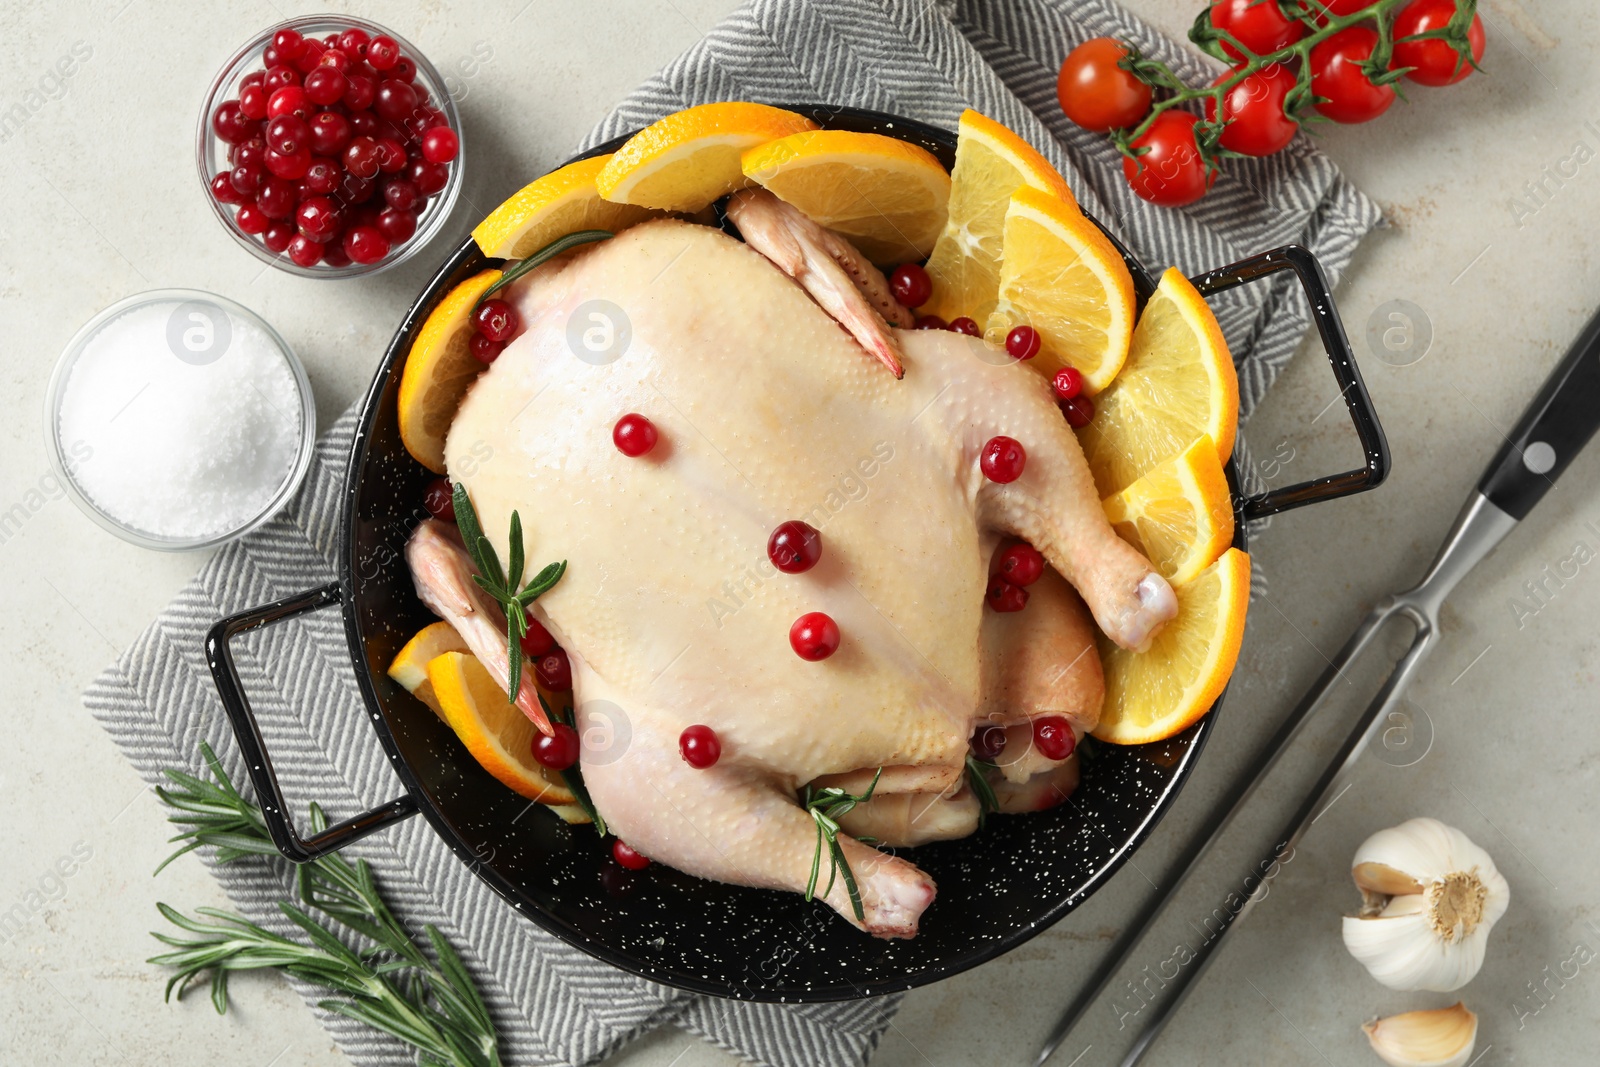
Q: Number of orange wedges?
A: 11